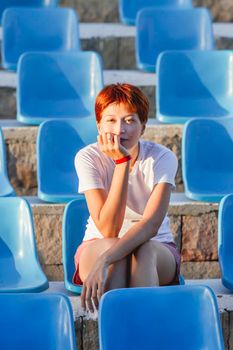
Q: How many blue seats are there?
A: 14